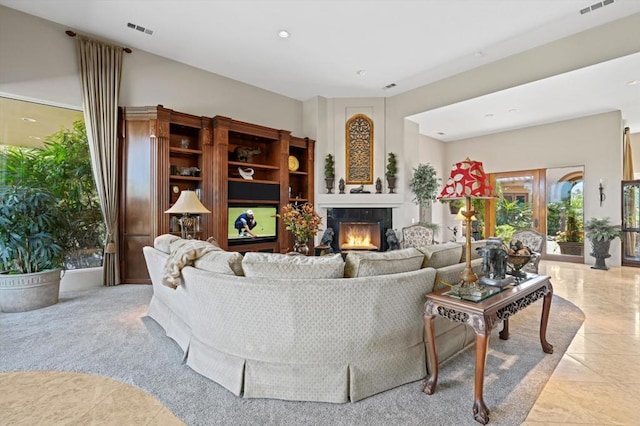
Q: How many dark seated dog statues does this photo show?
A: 2